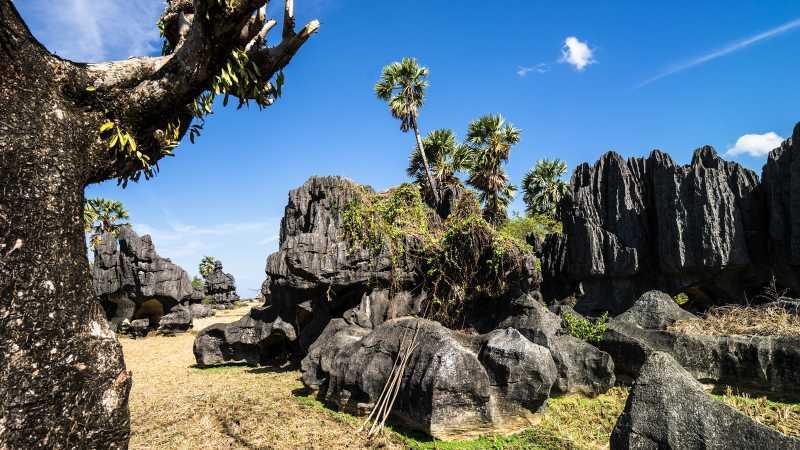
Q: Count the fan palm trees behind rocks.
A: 6